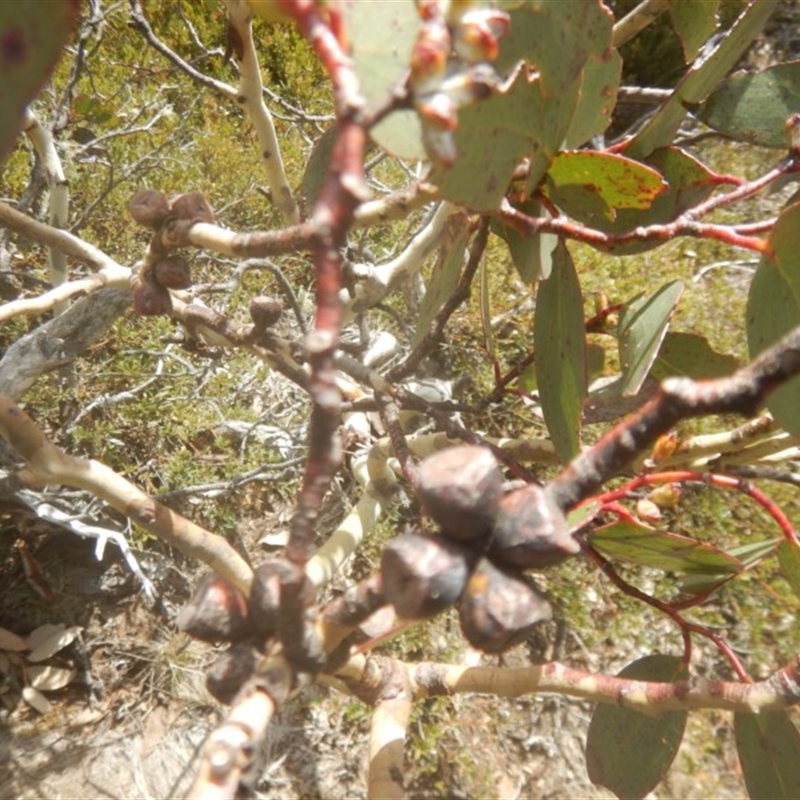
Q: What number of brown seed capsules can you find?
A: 12